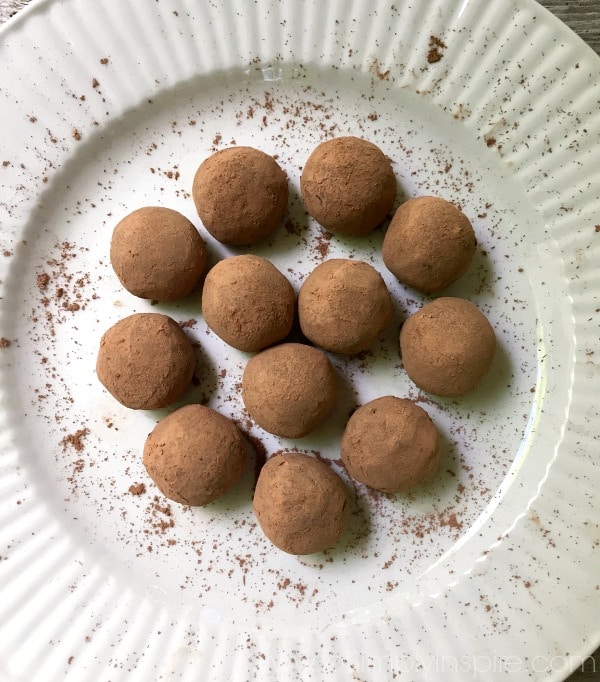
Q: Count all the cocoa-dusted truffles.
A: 12